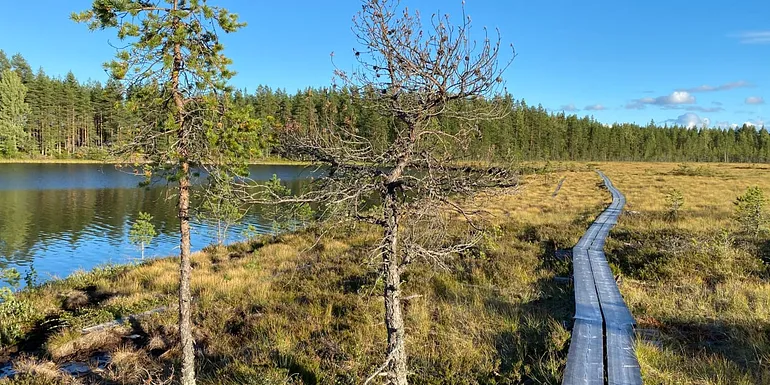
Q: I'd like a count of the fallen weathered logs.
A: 1